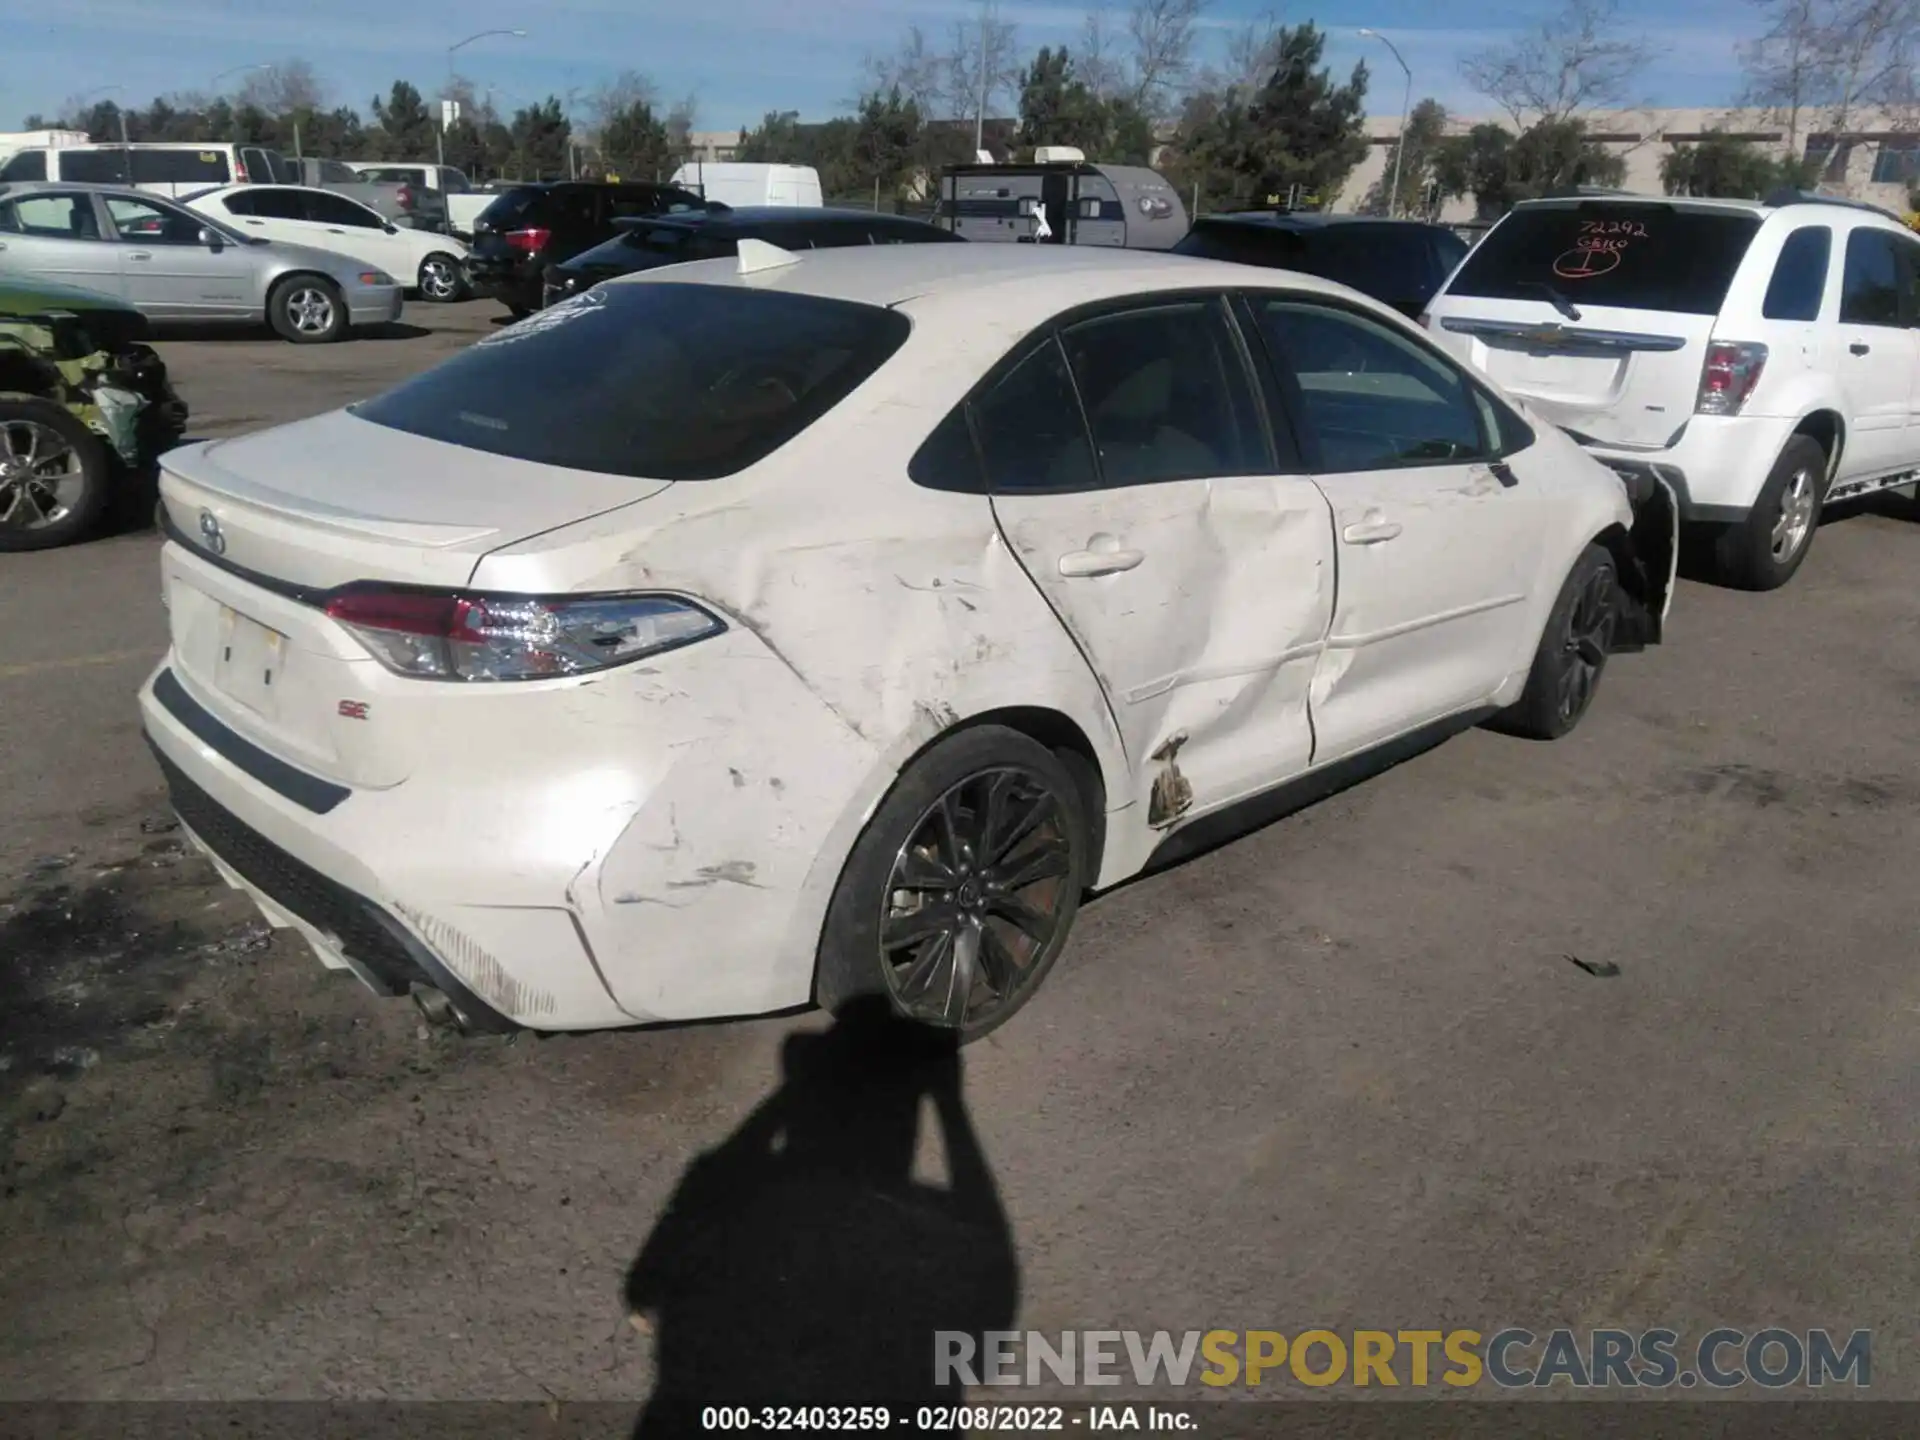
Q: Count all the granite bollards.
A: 0